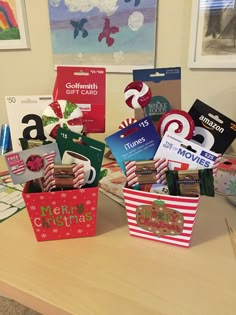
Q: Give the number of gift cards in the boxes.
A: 8